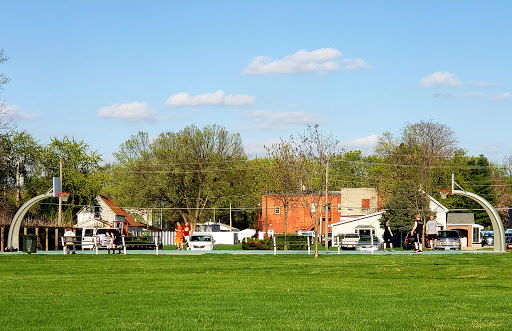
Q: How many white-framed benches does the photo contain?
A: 4